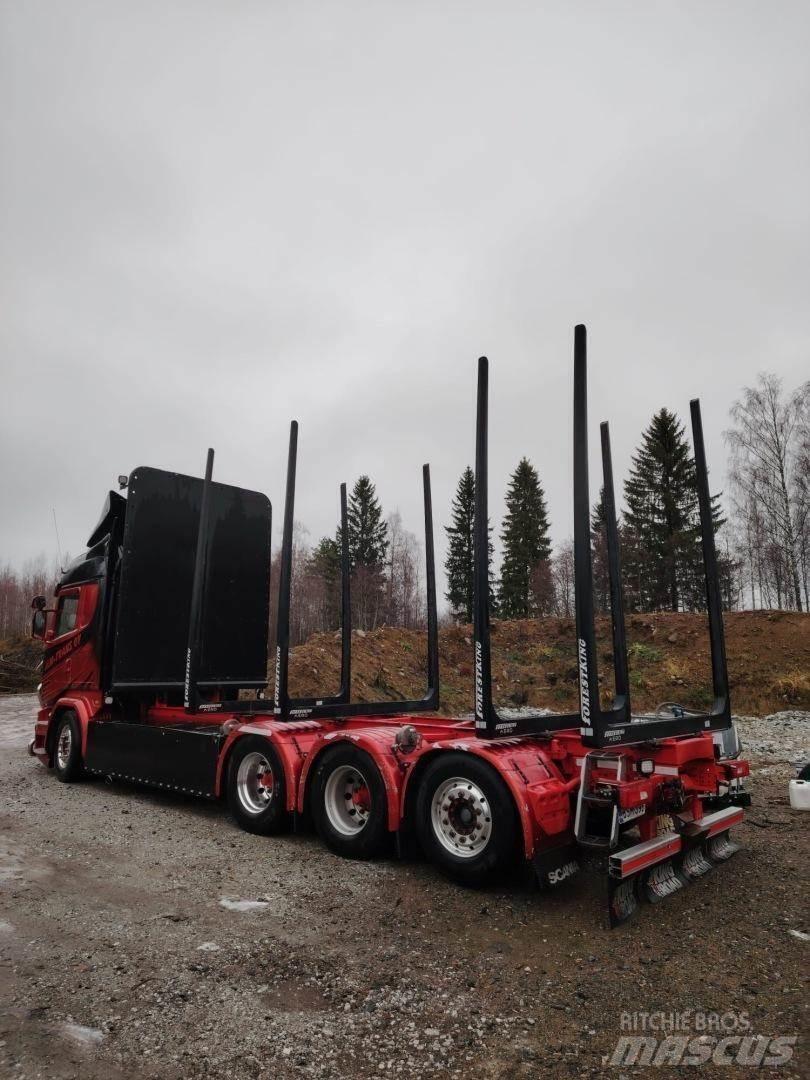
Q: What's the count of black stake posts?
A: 8